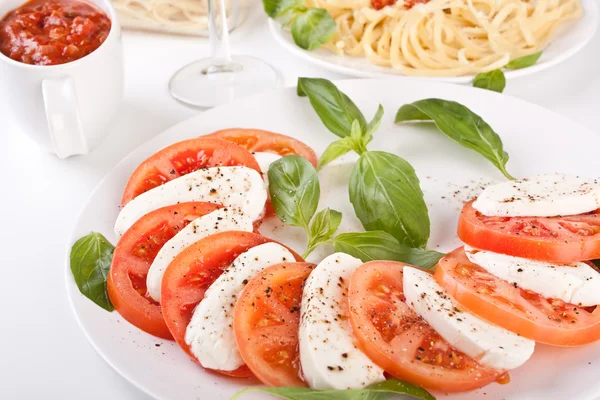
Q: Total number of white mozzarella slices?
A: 8